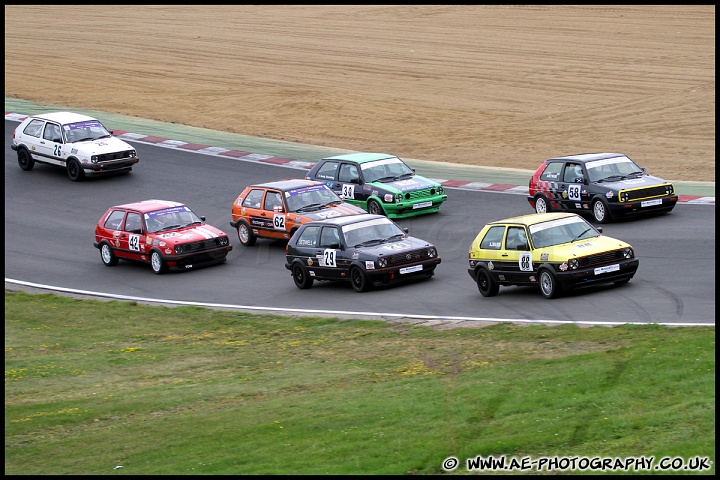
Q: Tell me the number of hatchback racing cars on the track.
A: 7